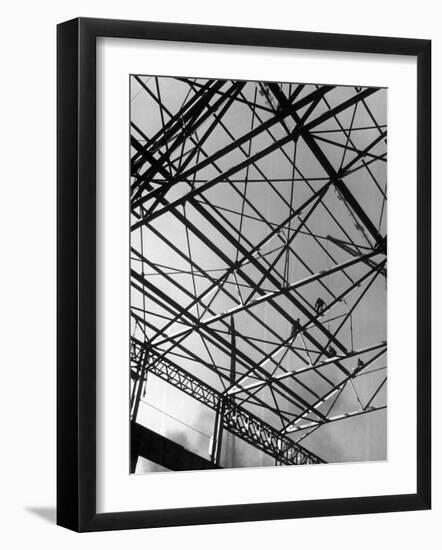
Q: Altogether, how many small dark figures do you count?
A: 4